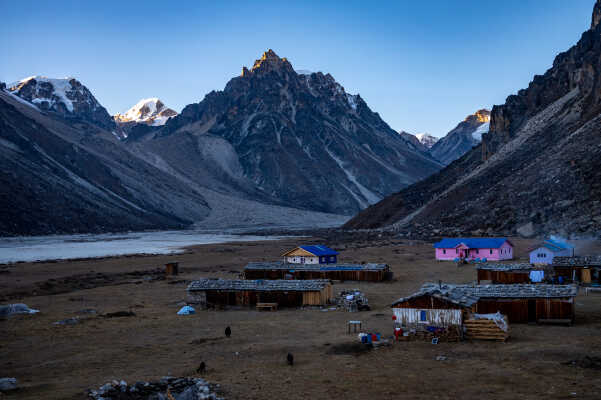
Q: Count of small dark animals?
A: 3